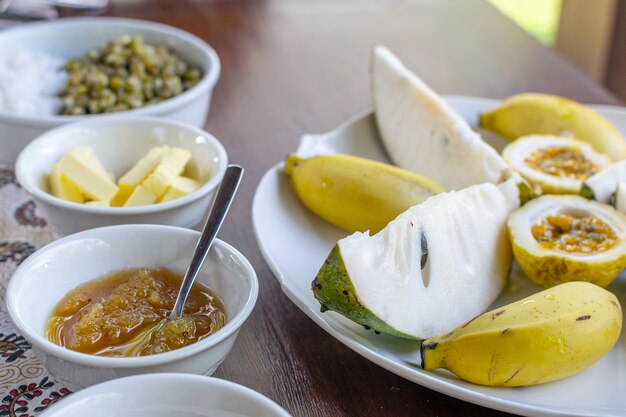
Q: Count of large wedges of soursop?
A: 2